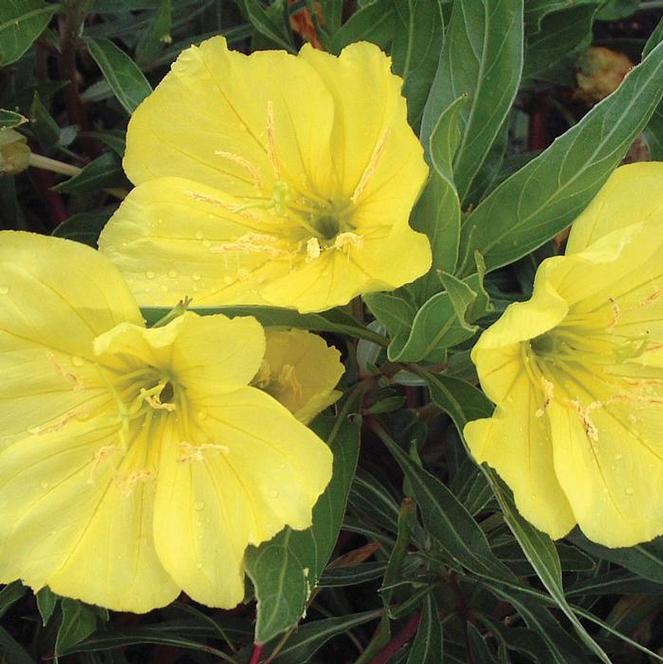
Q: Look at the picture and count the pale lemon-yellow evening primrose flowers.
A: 4